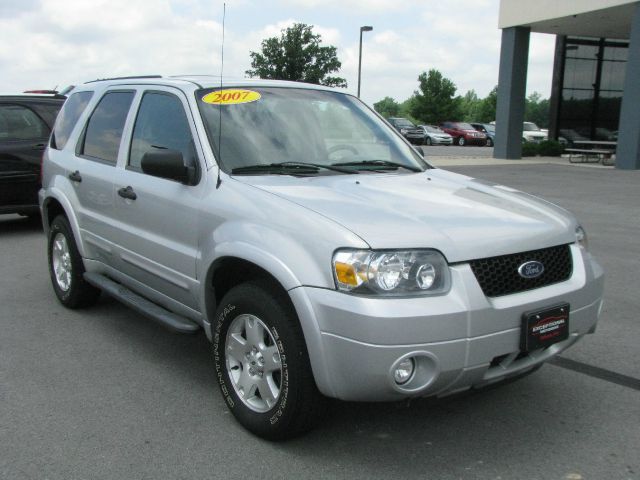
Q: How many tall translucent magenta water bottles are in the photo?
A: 0